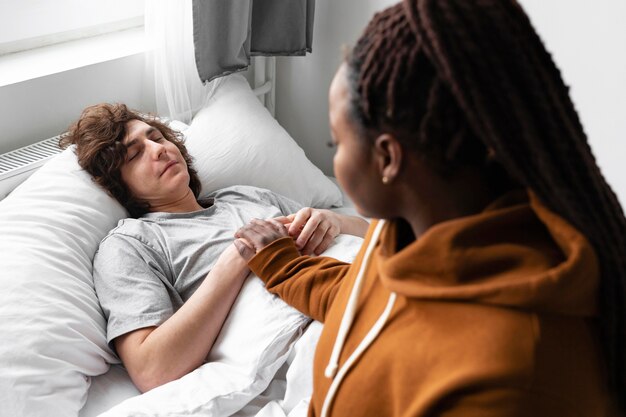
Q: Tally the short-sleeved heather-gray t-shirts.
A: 1